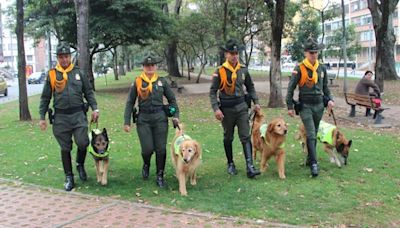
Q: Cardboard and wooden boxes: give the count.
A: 0